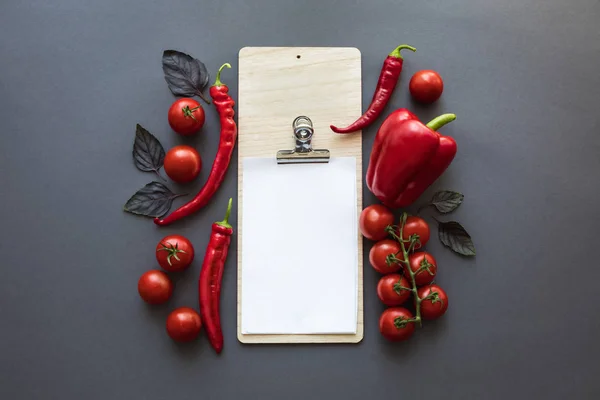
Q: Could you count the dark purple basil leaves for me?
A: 5